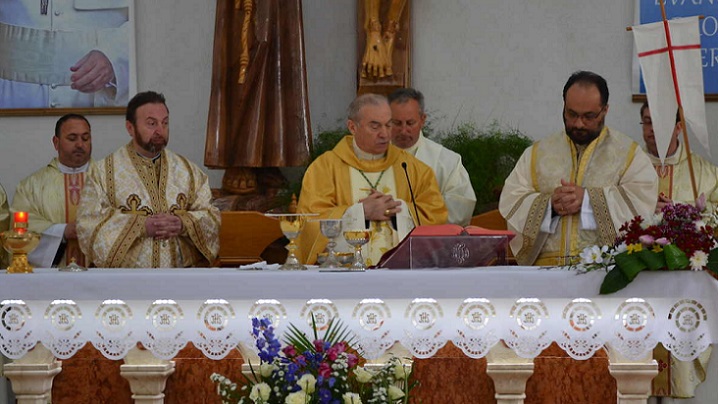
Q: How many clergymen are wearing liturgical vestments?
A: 6